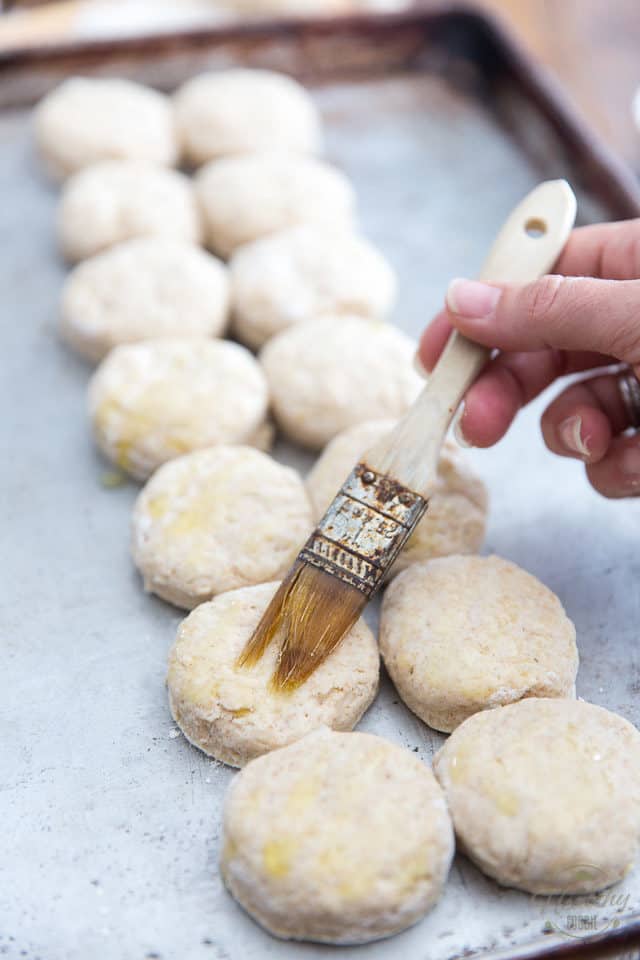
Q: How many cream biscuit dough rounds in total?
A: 14